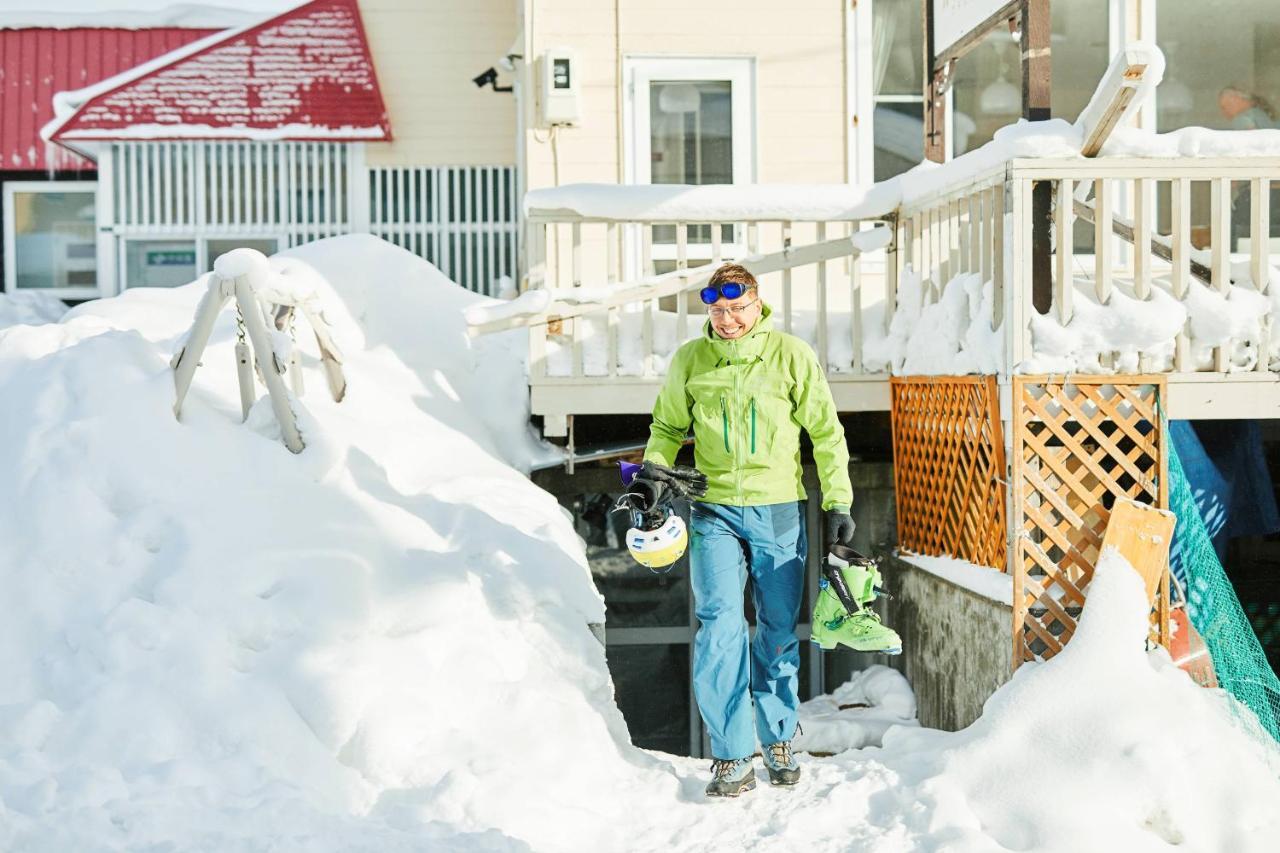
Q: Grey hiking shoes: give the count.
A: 2